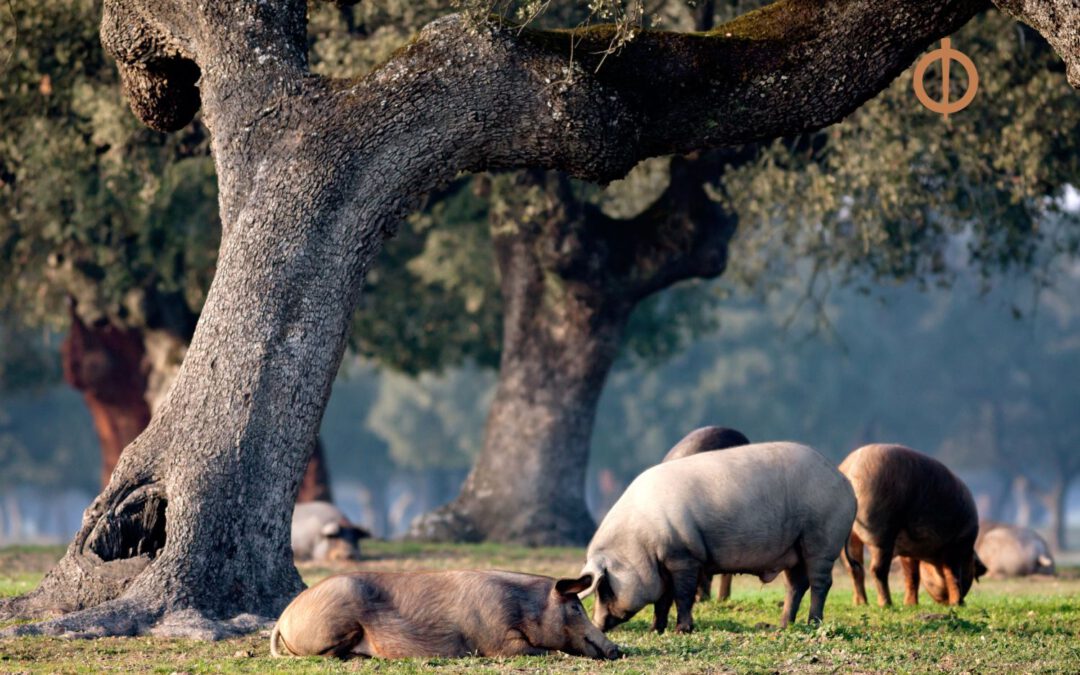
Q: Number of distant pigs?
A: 2